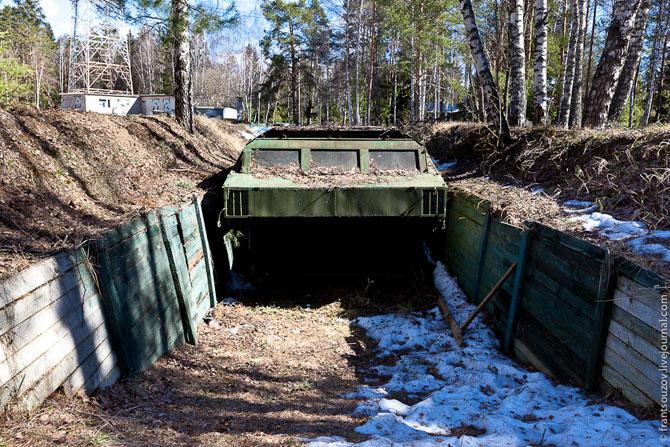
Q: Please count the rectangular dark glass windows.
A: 3